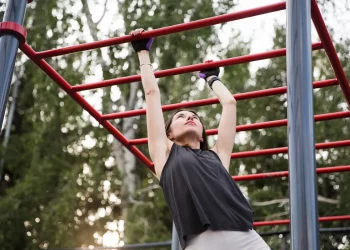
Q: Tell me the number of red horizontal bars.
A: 7